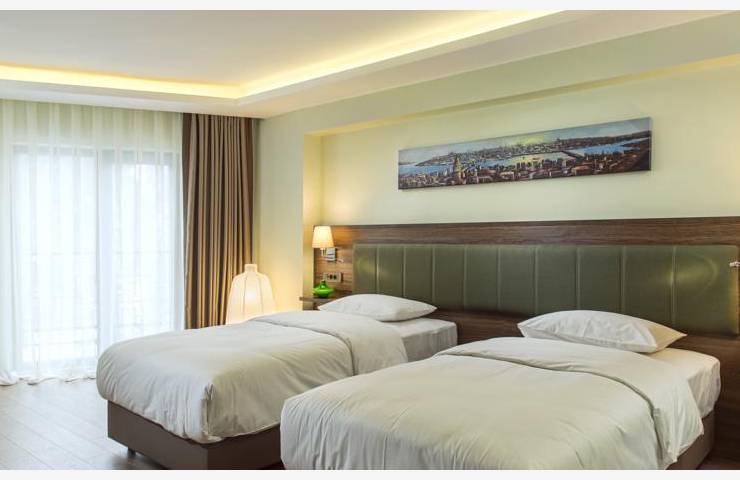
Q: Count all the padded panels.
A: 10